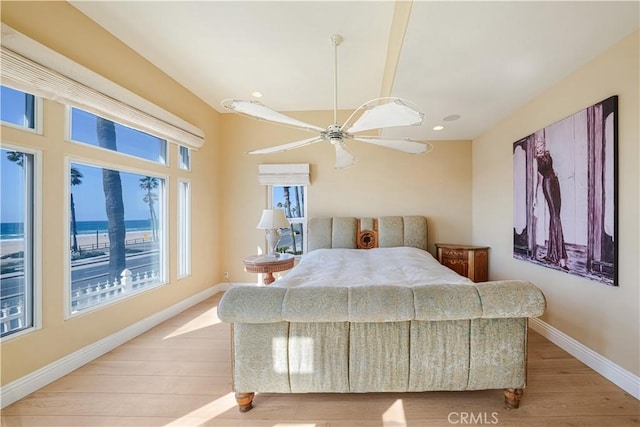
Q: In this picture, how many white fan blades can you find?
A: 5